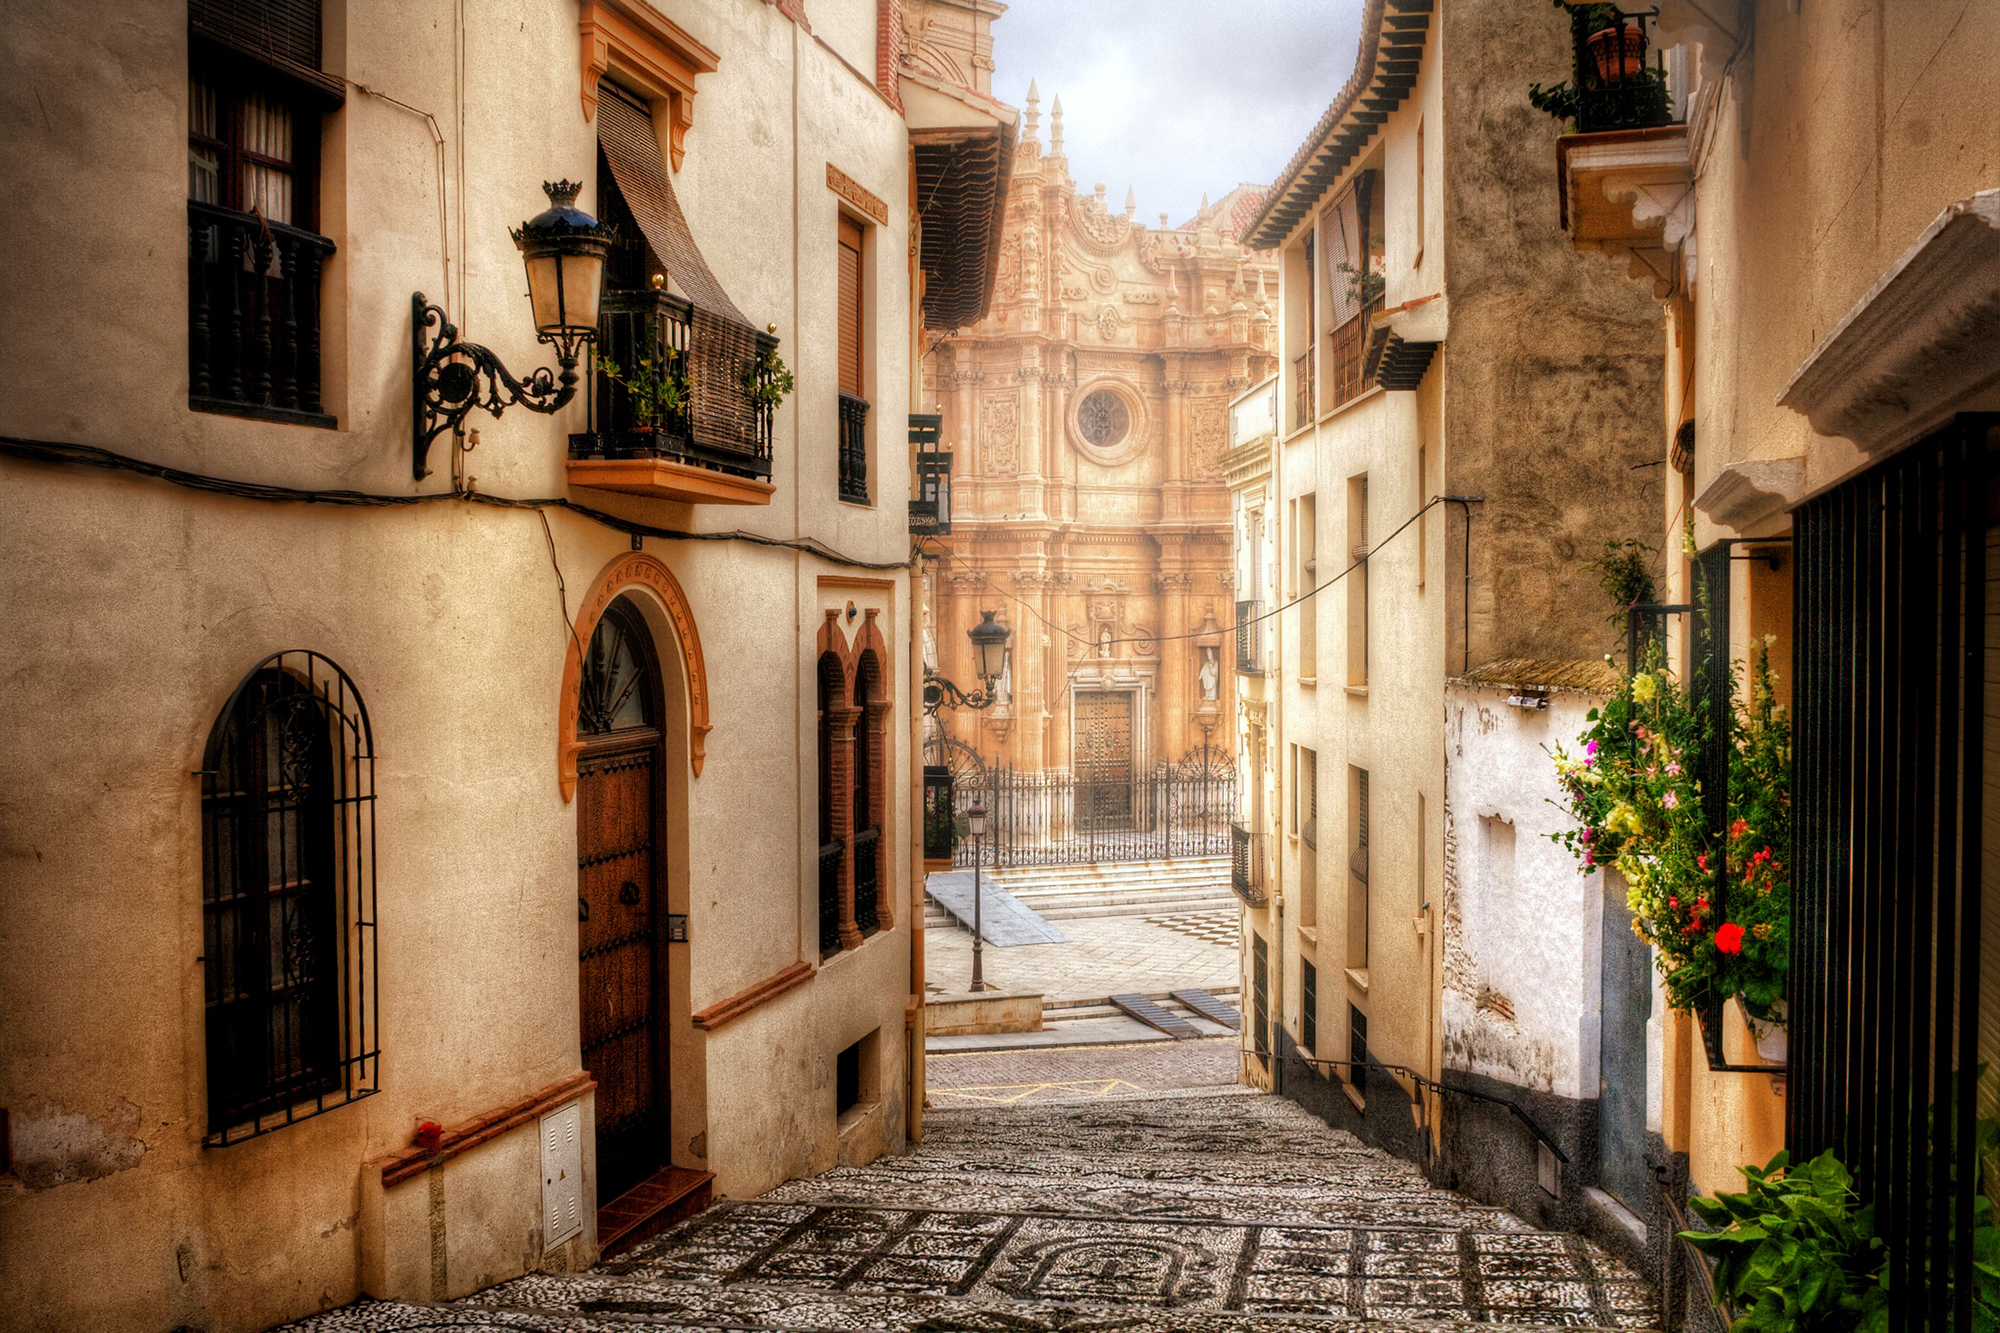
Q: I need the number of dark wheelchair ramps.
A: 2